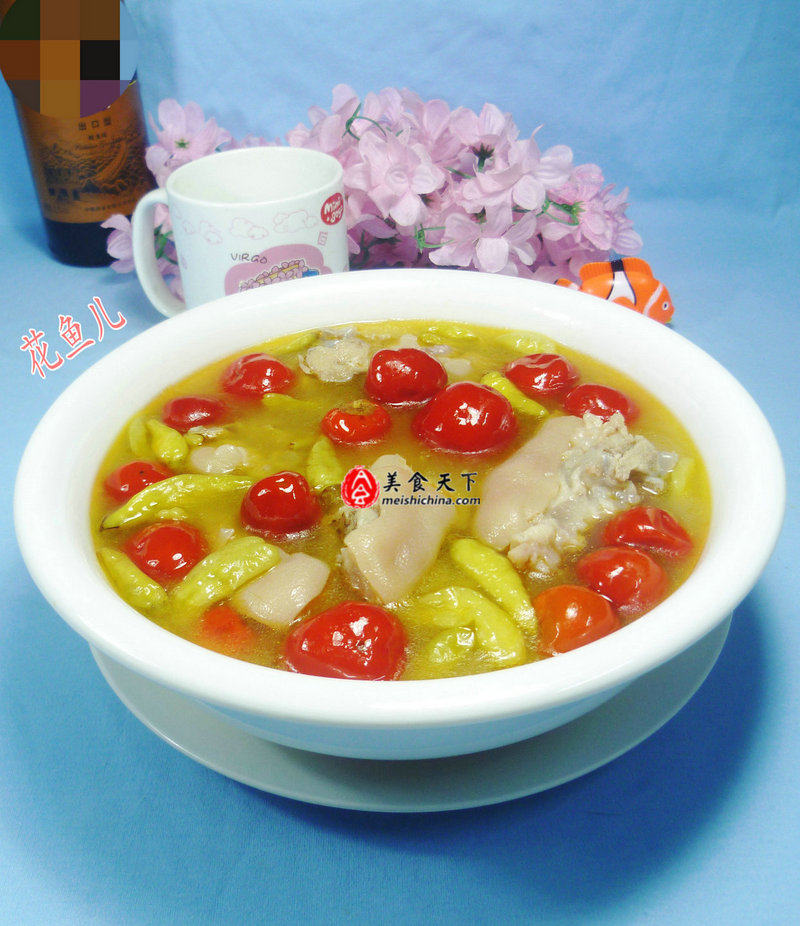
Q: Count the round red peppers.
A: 15